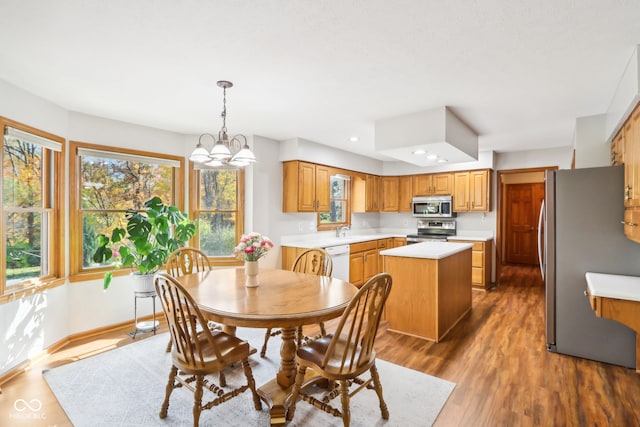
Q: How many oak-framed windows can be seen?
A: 4